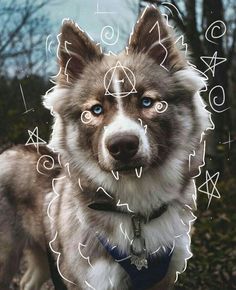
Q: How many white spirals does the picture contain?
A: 6